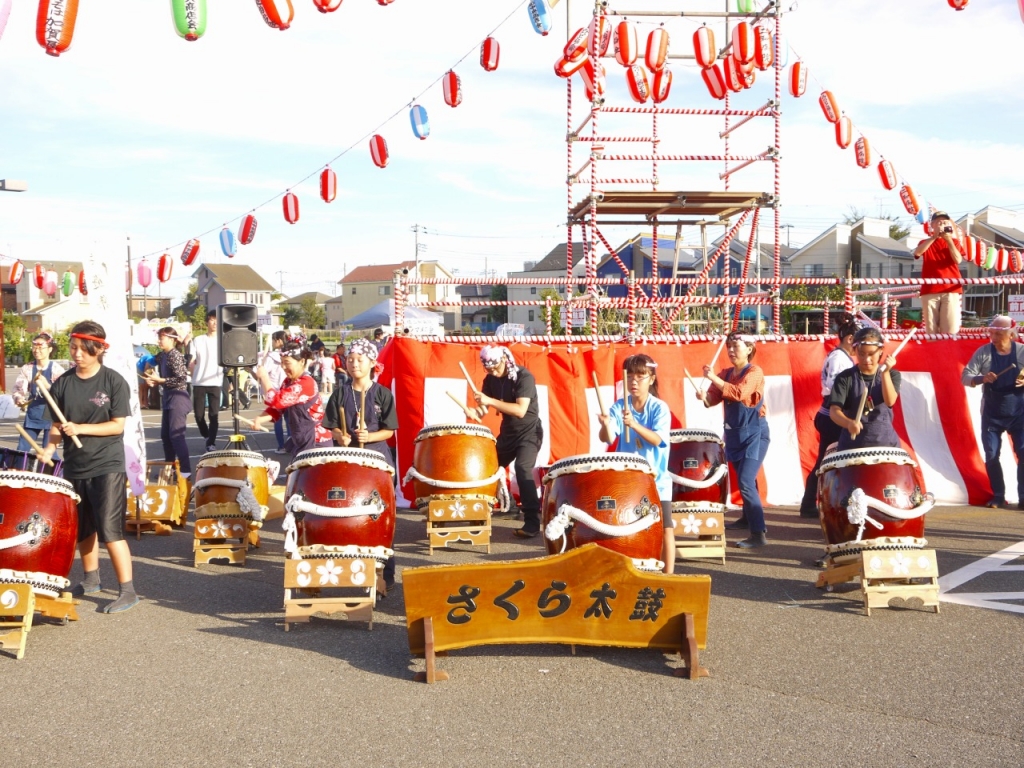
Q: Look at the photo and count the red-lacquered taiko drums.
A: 5